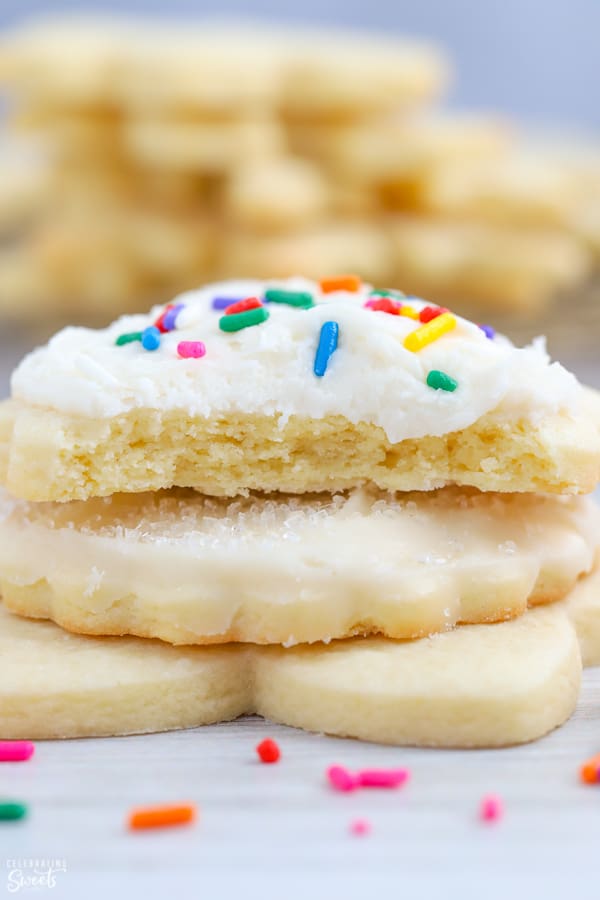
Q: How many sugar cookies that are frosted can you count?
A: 2